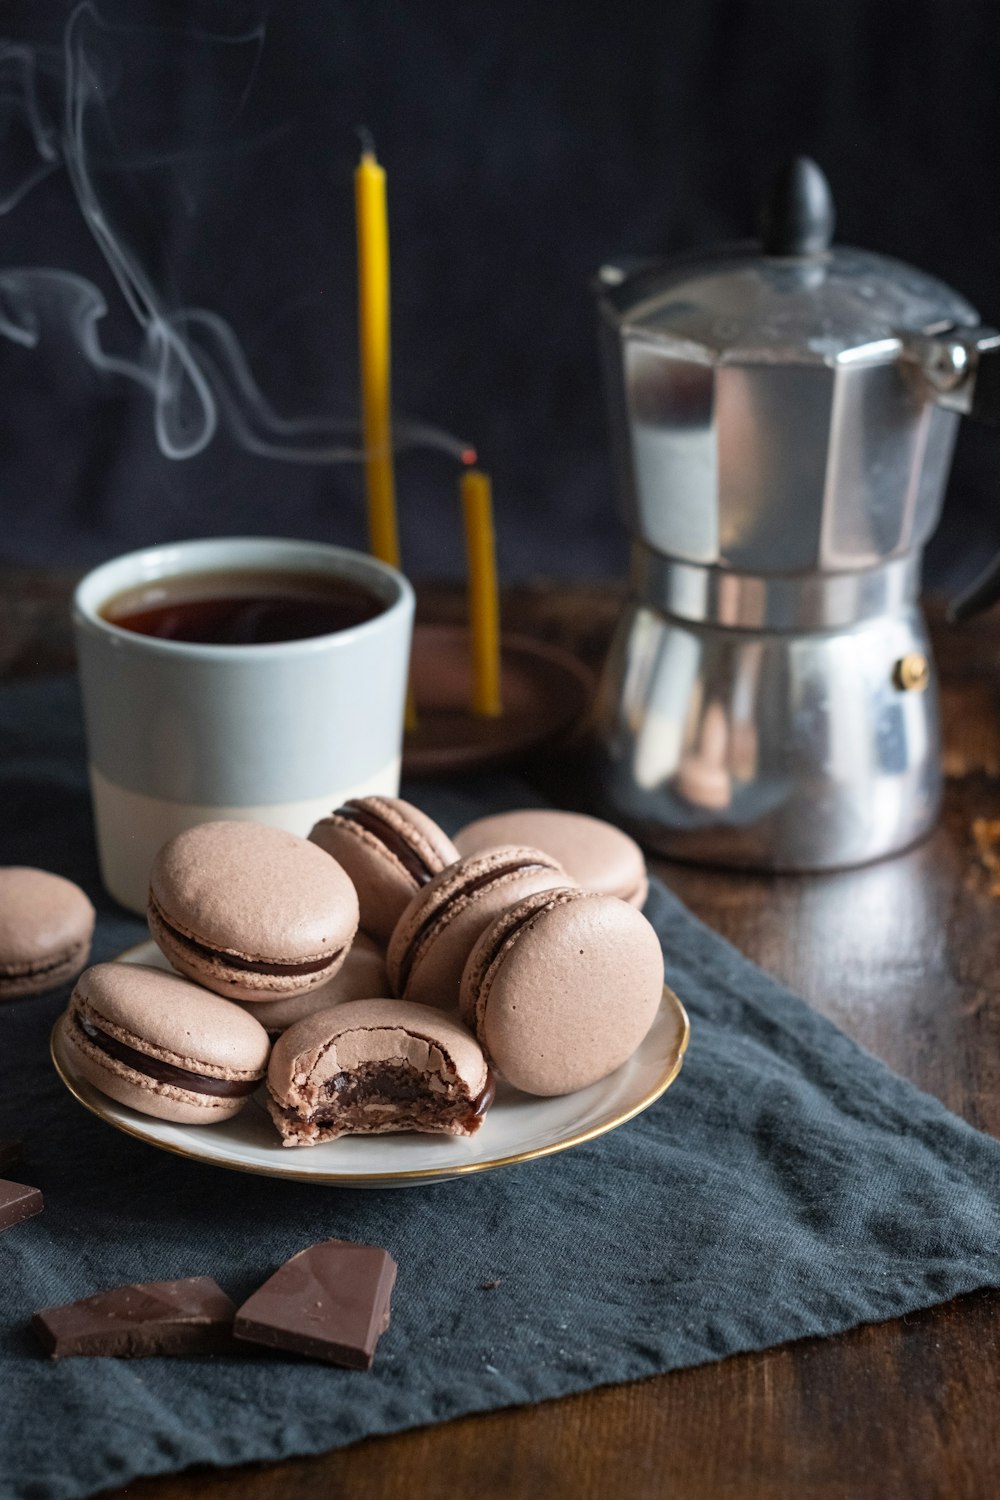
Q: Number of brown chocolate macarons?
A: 9